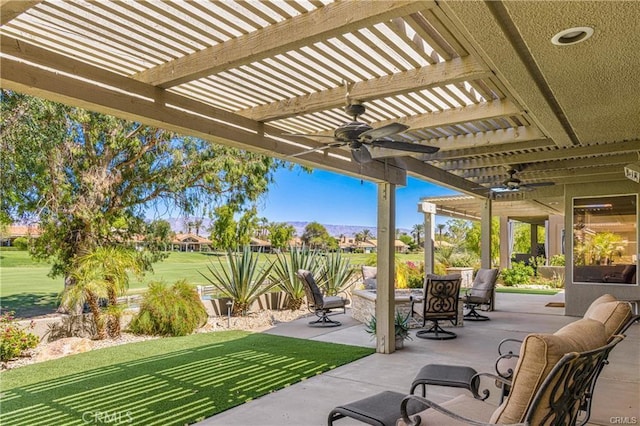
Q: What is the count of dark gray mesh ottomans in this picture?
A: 2